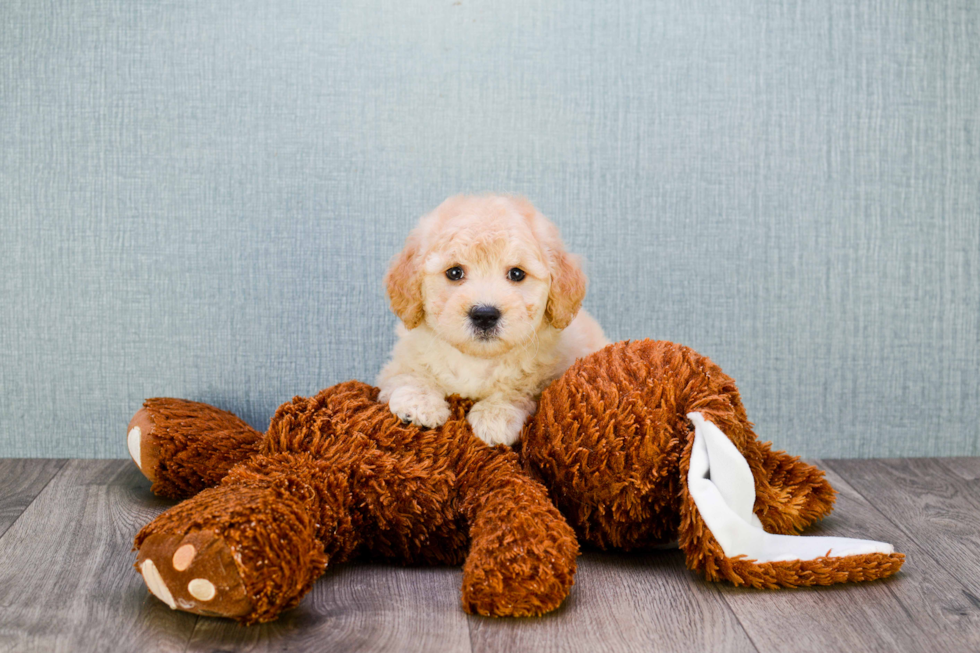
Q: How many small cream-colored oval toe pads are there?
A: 2